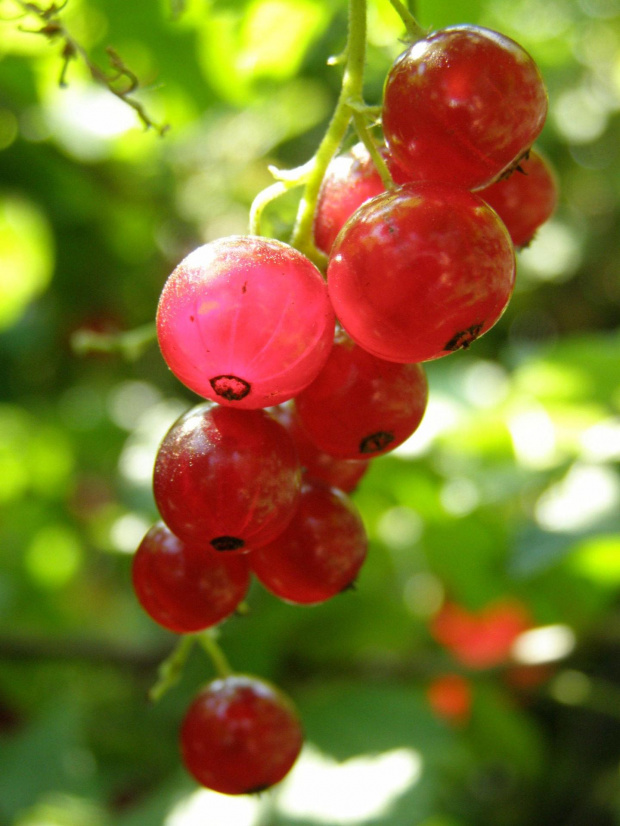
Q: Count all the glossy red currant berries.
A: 11